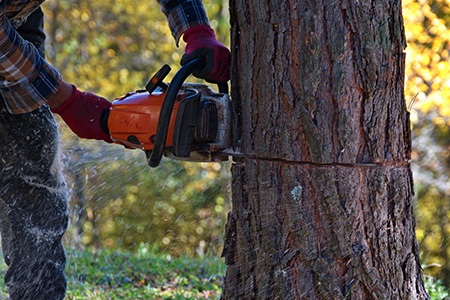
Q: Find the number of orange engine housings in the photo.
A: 1